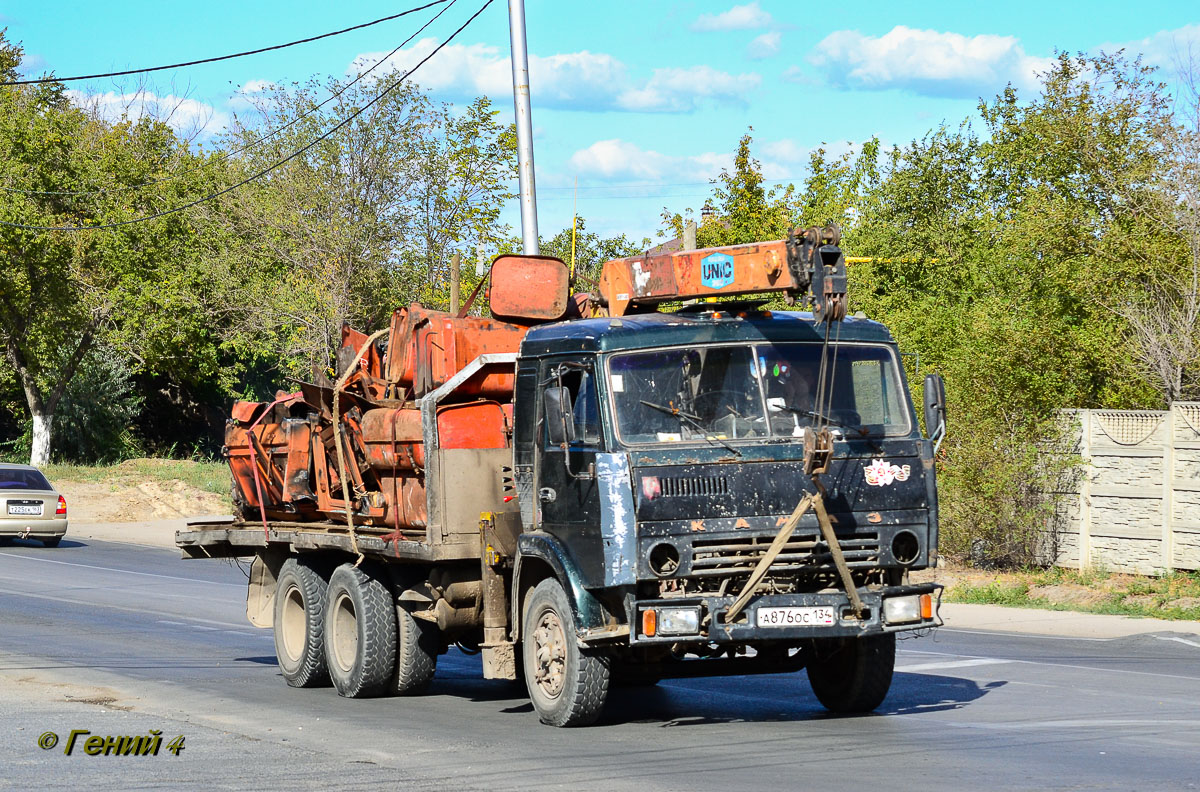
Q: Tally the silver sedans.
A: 1